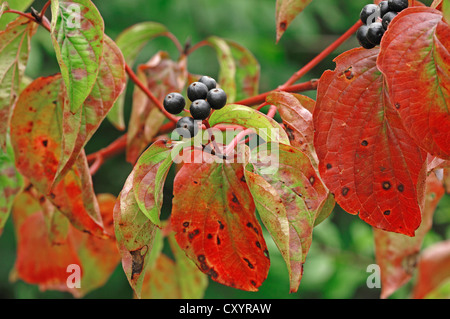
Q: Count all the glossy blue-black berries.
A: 12